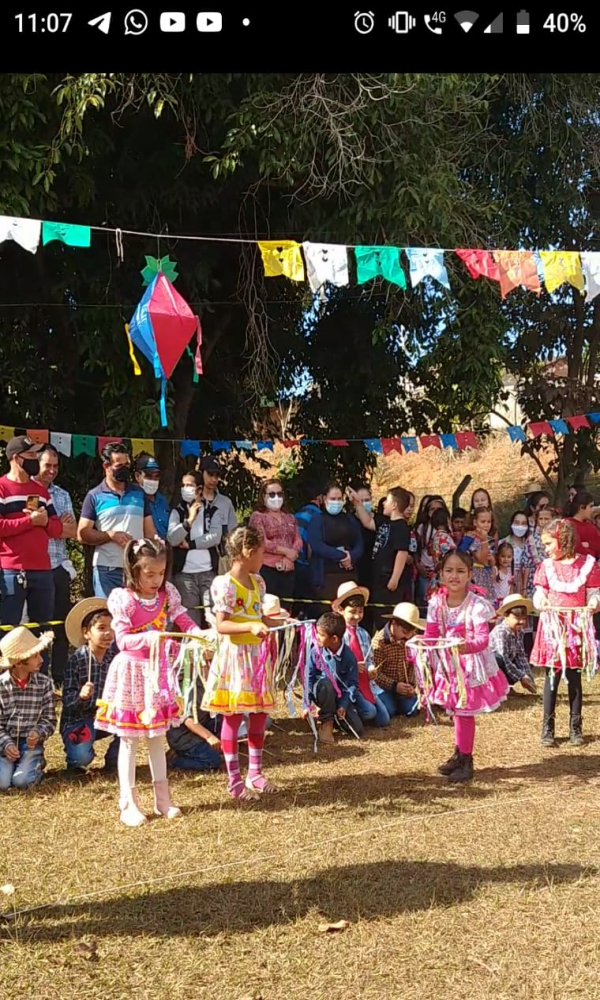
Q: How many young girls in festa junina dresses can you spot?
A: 4